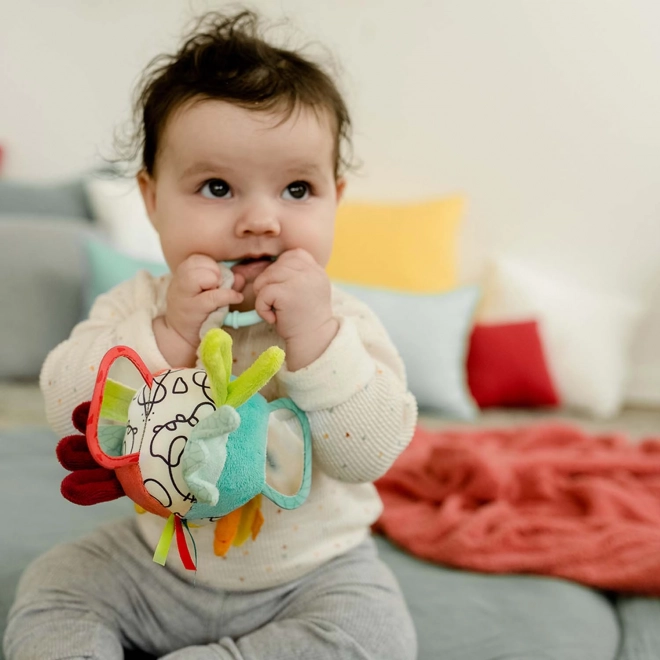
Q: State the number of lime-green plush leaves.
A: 2